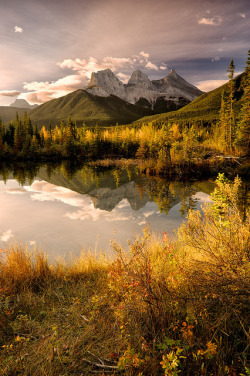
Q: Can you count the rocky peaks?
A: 3